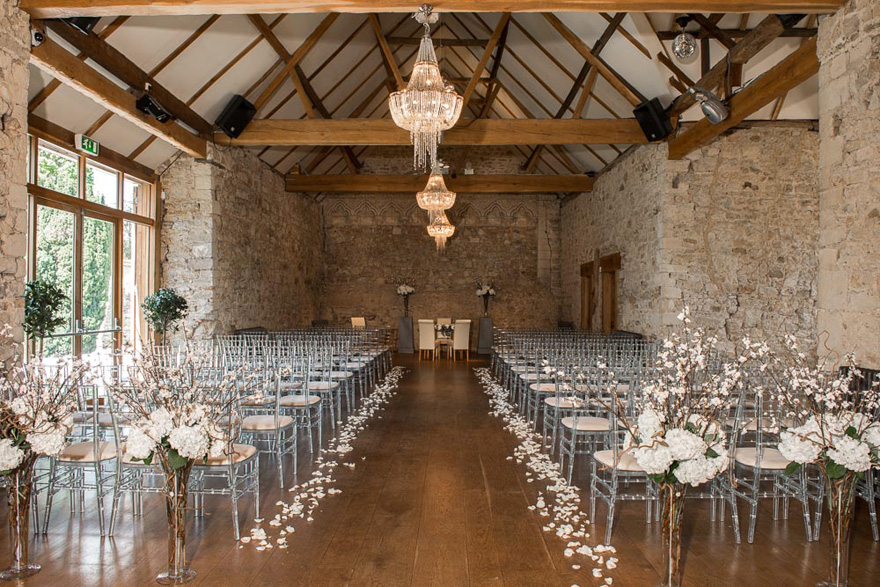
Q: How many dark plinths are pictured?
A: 2